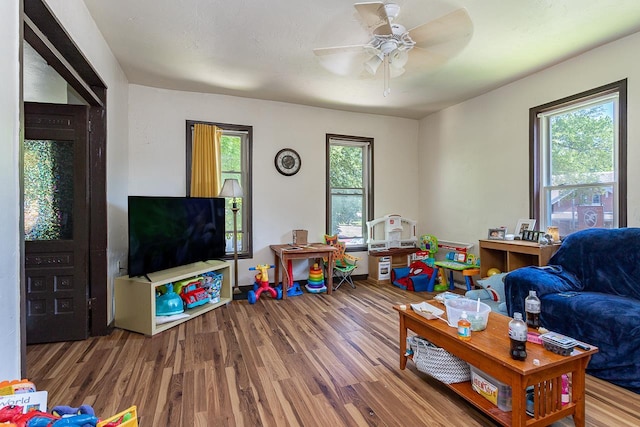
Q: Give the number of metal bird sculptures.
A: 0